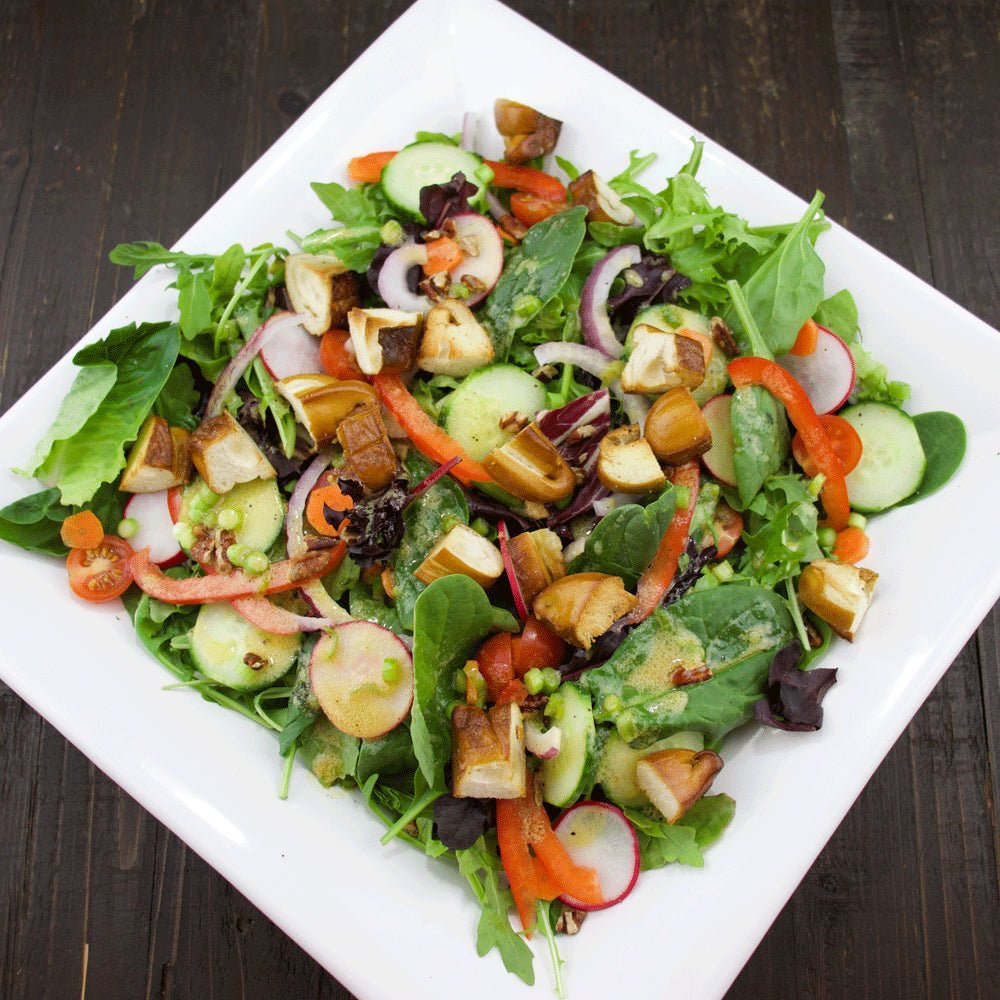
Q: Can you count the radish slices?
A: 8